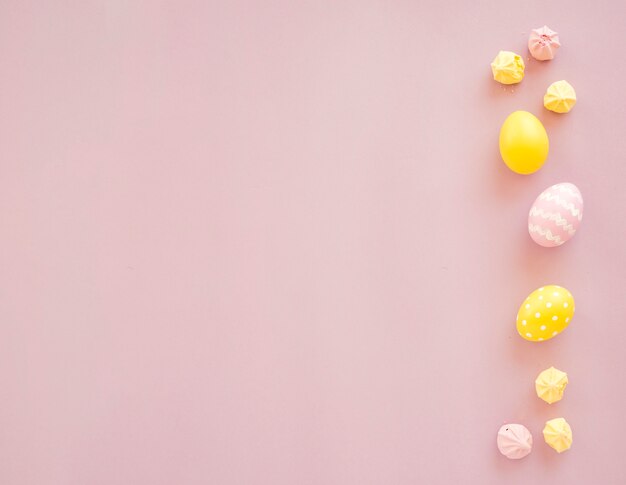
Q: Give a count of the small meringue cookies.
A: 6